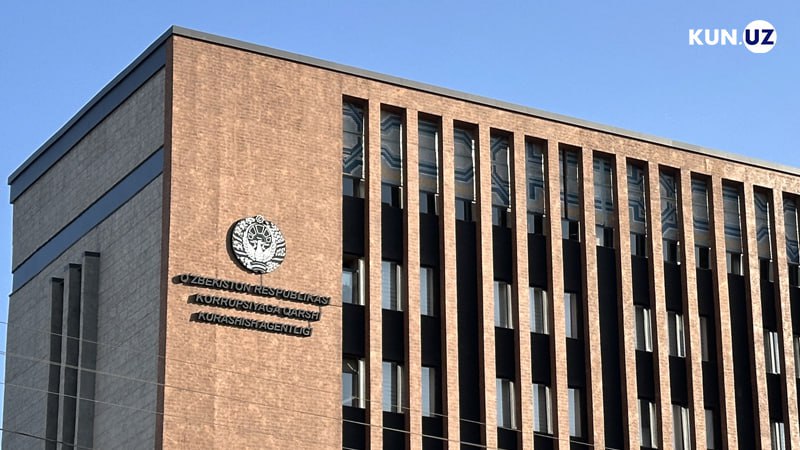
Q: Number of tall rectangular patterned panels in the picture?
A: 14